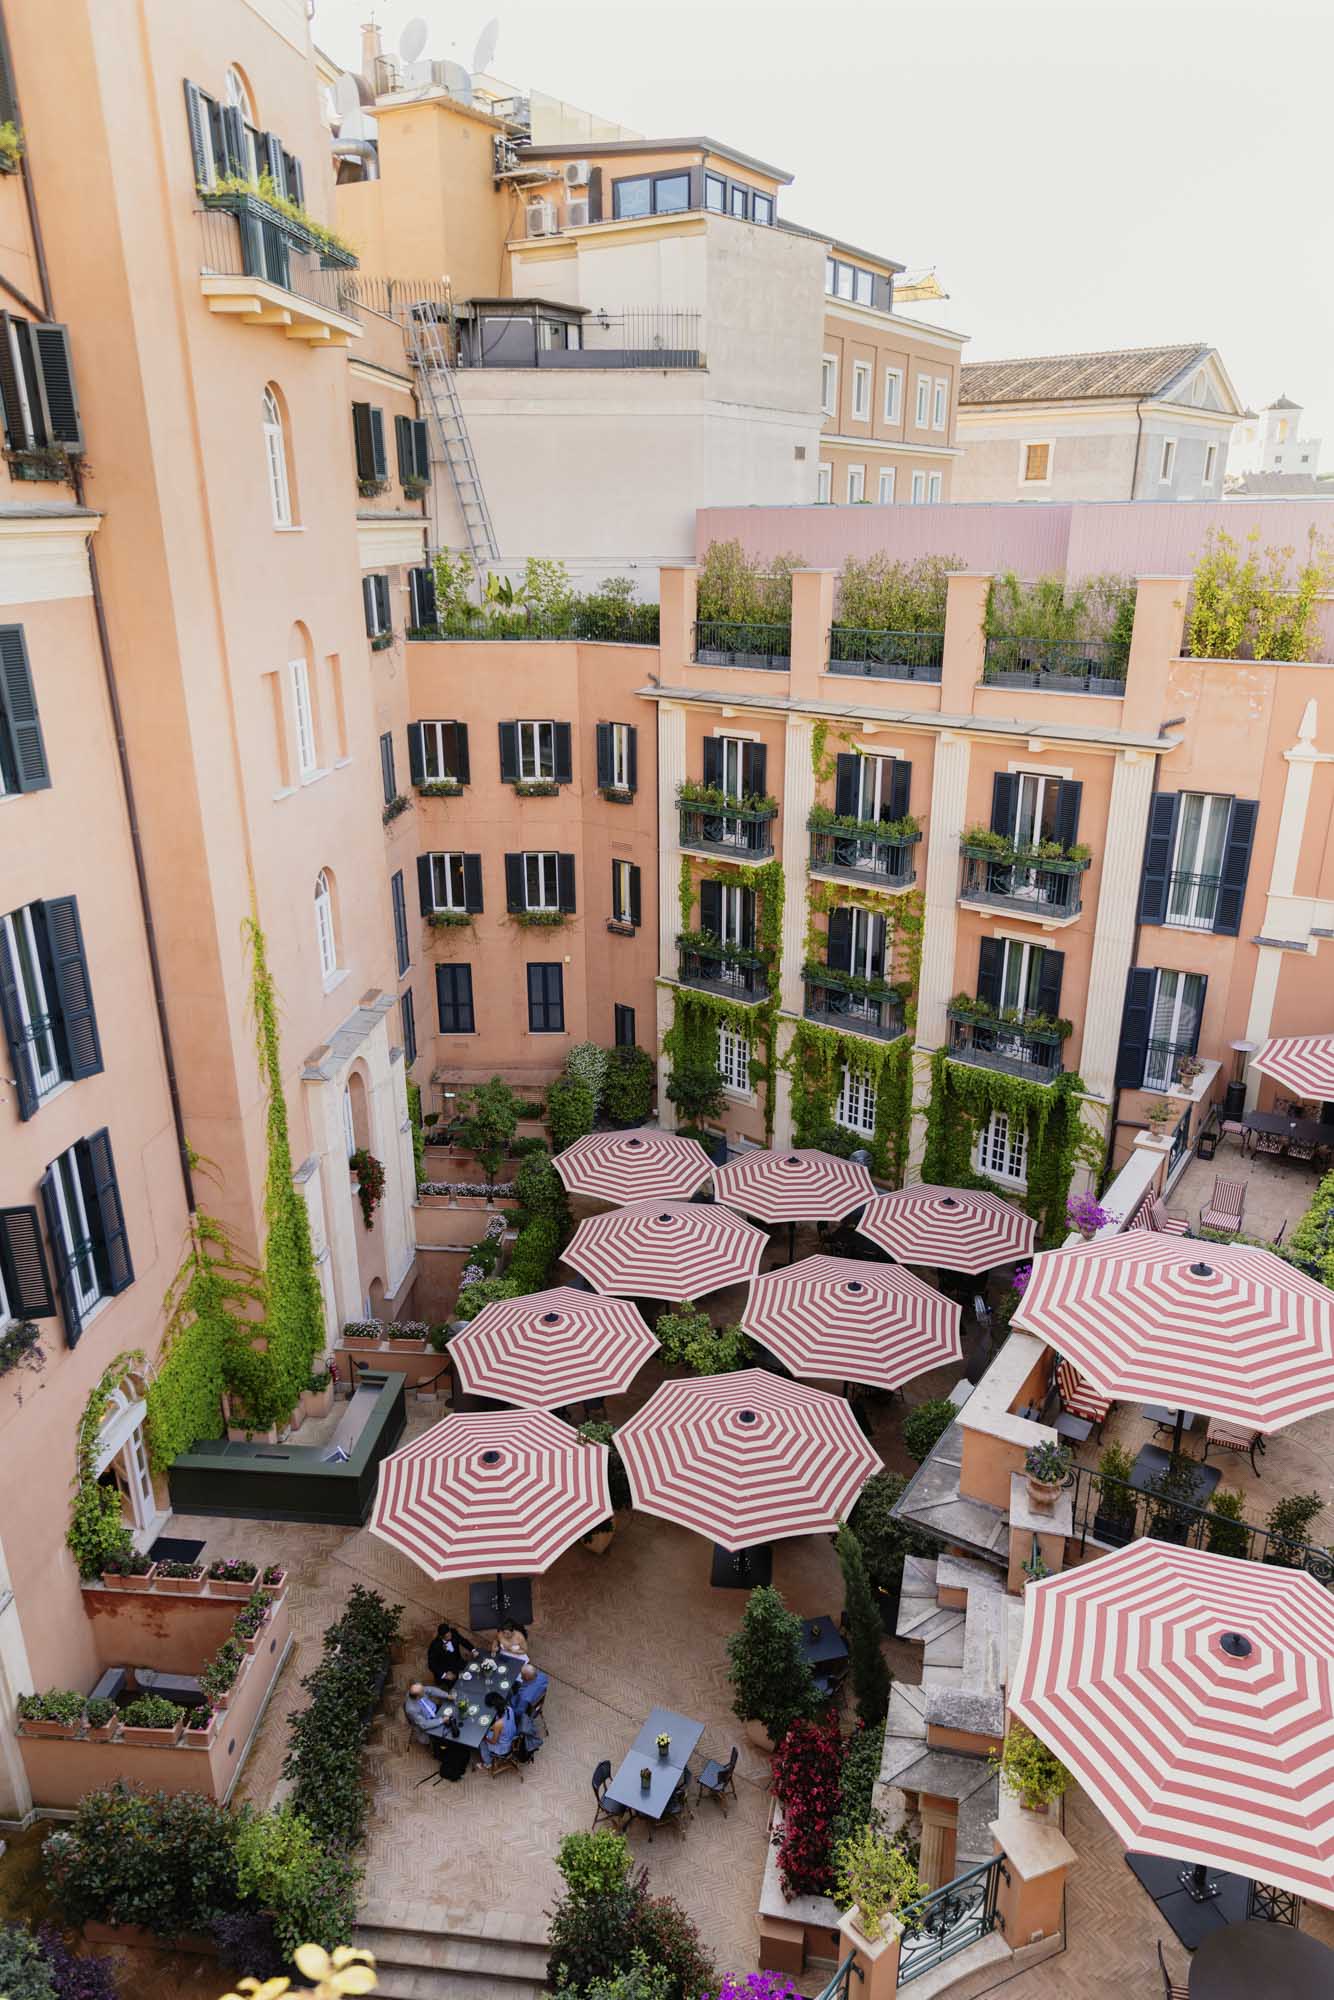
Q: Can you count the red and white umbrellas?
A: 11